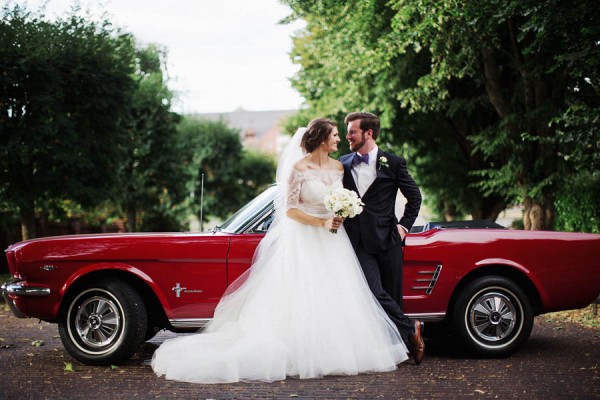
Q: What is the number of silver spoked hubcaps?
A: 2